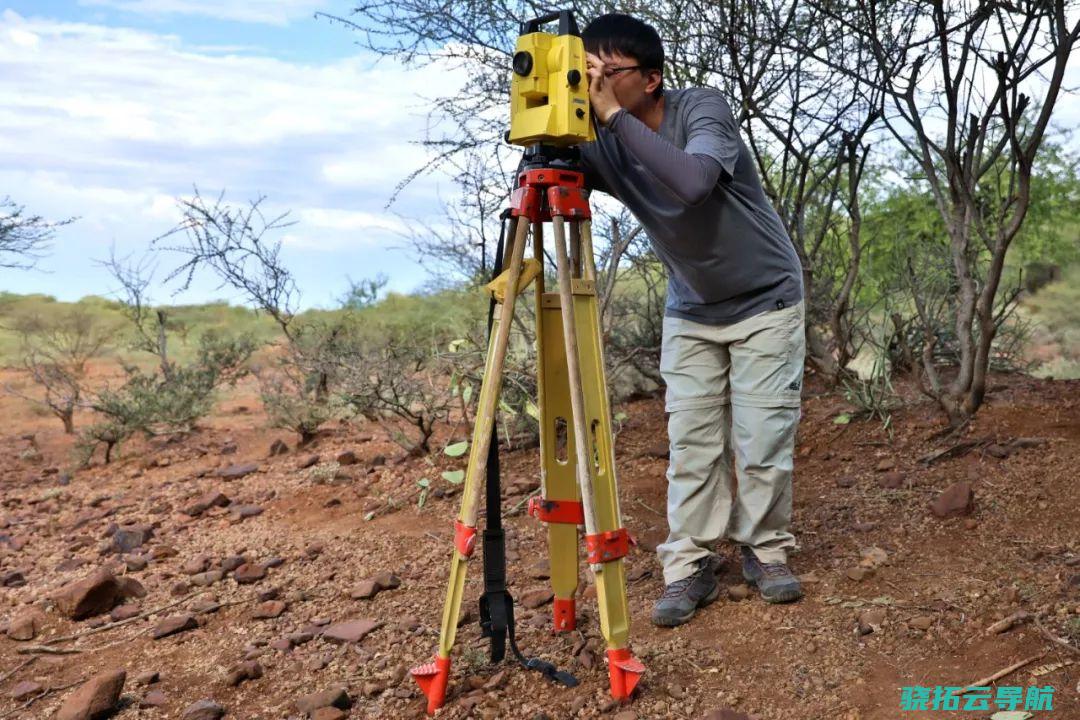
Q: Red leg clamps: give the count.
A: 3